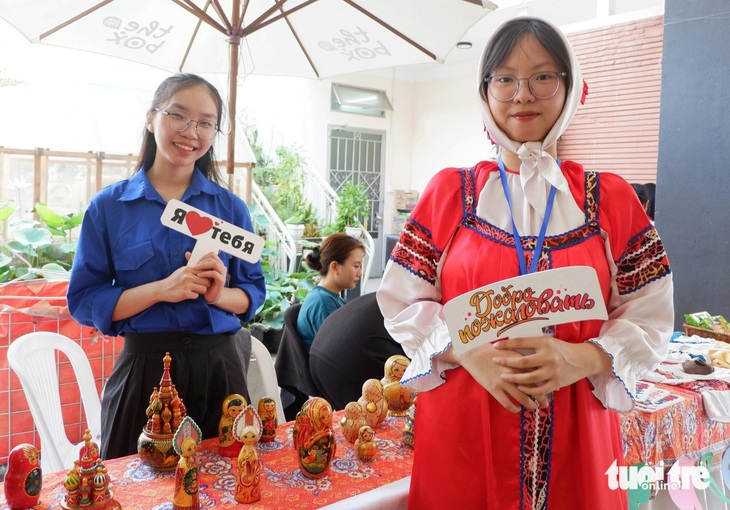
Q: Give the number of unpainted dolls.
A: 2